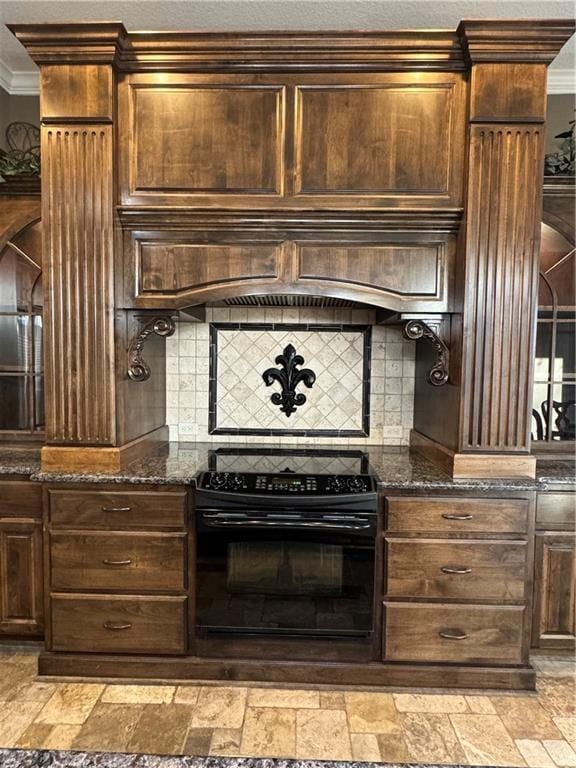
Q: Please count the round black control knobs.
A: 4